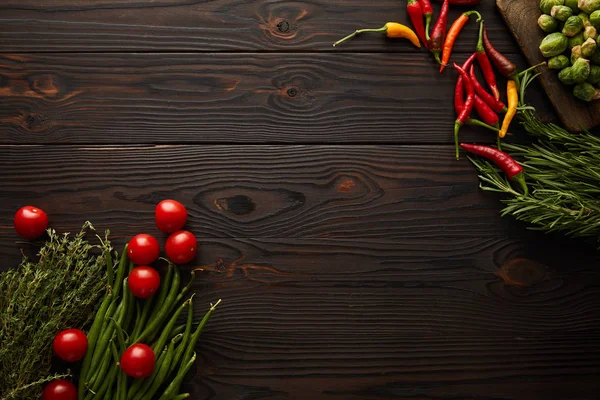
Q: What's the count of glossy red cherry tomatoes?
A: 8